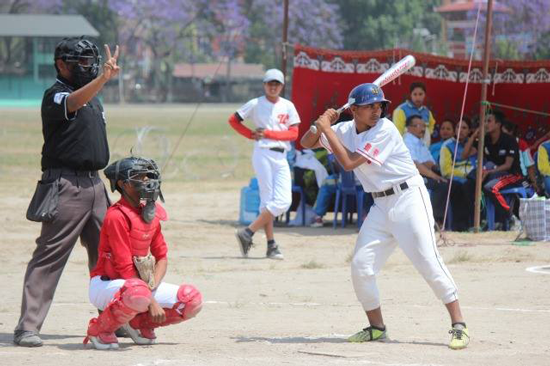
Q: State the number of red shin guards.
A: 2